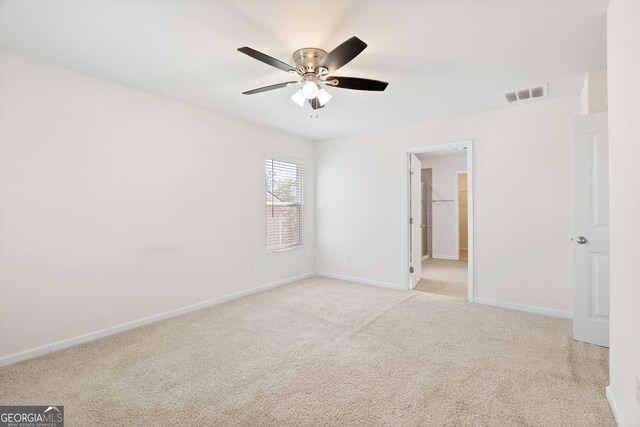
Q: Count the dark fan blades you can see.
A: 5